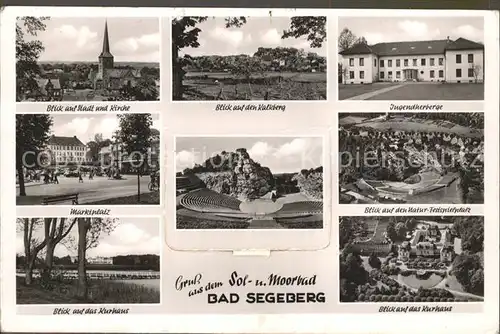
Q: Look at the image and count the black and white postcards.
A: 8